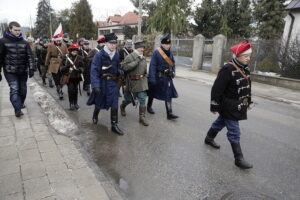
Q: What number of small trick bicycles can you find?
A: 0